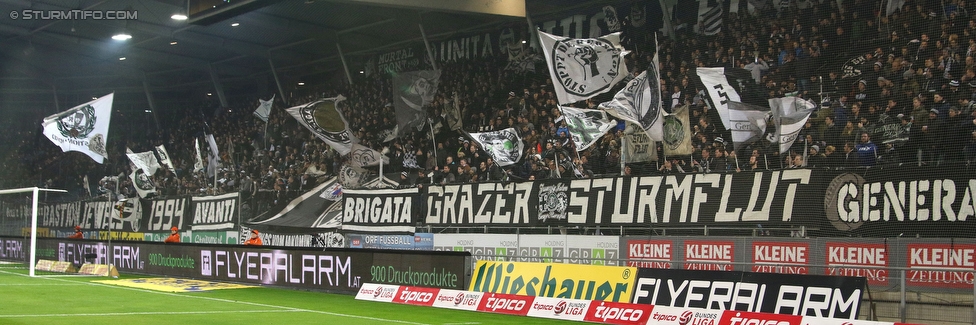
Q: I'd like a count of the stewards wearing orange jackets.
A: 3